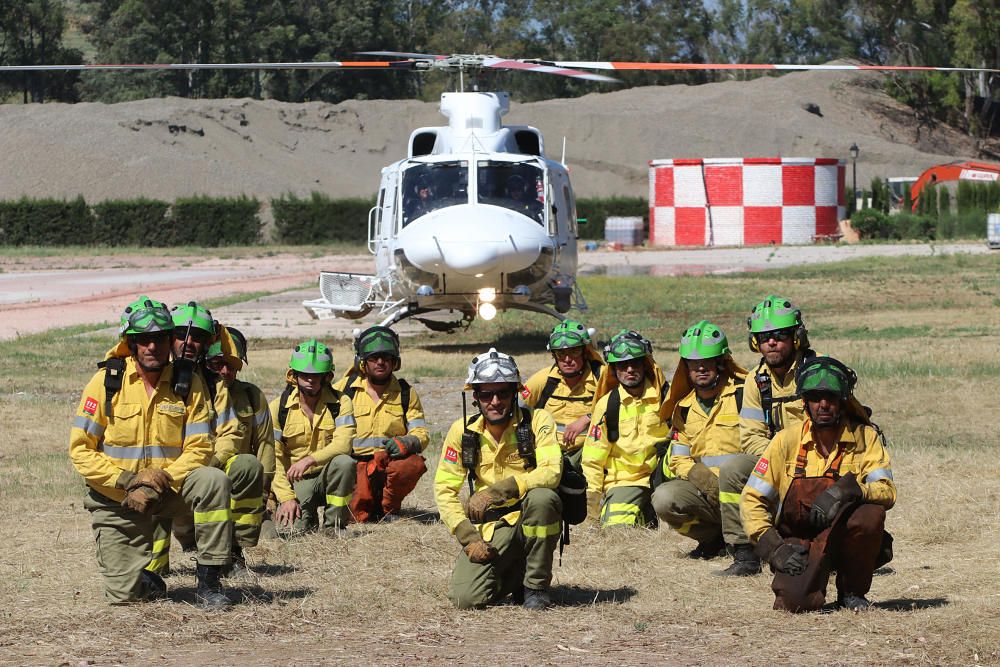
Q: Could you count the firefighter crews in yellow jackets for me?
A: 11